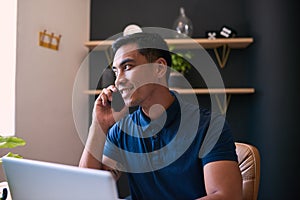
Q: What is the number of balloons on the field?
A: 0